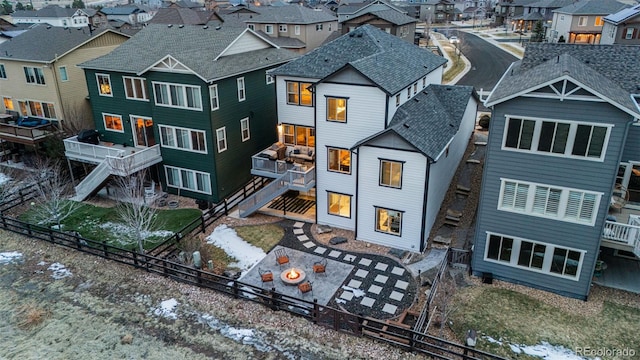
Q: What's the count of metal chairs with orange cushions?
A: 4